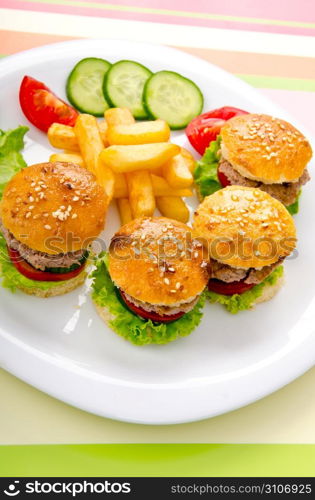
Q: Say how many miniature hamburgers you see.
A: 4